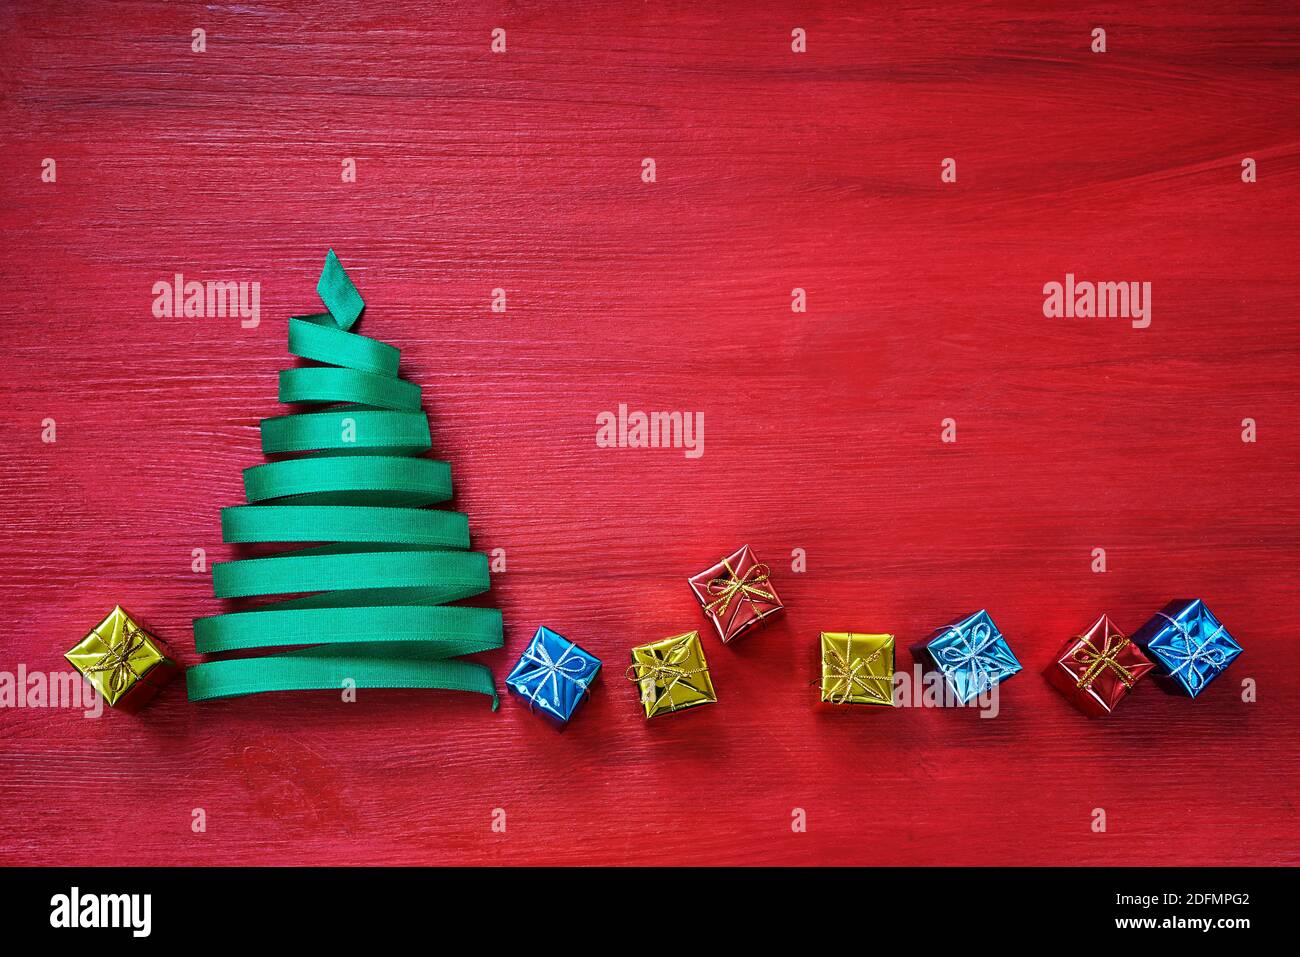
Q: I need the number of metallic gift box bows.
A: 8